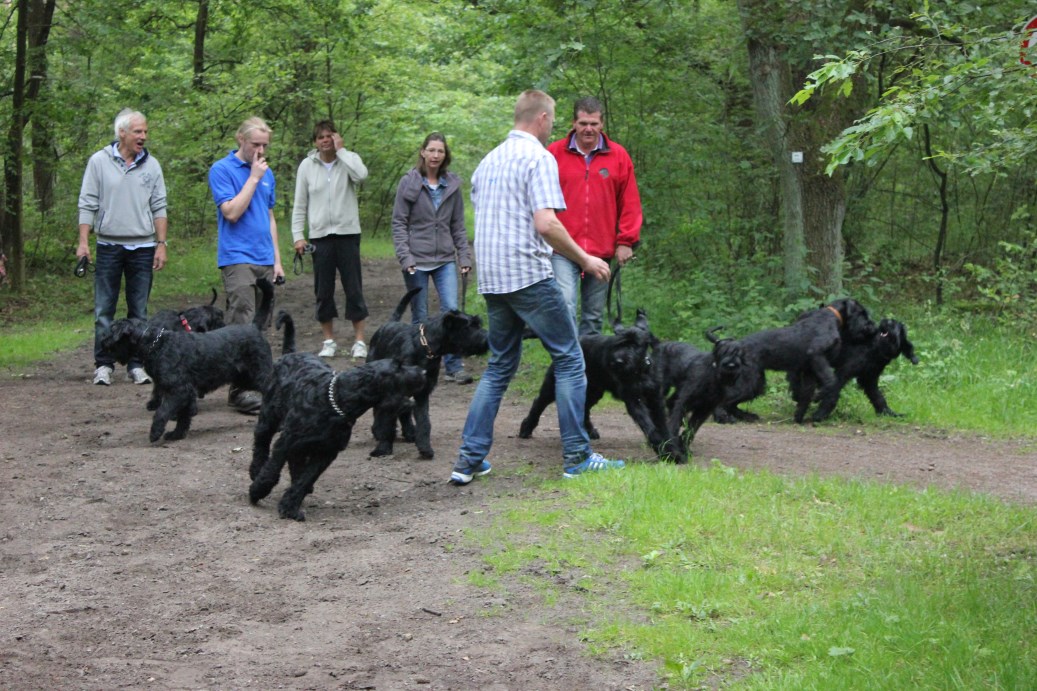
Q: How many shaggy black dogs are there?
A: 8